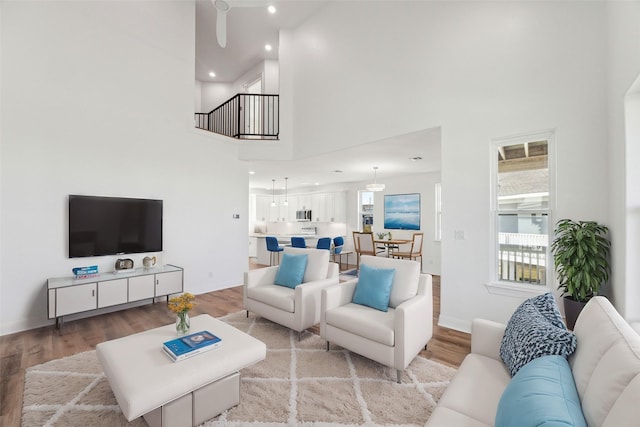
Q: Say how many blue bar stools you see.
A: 4